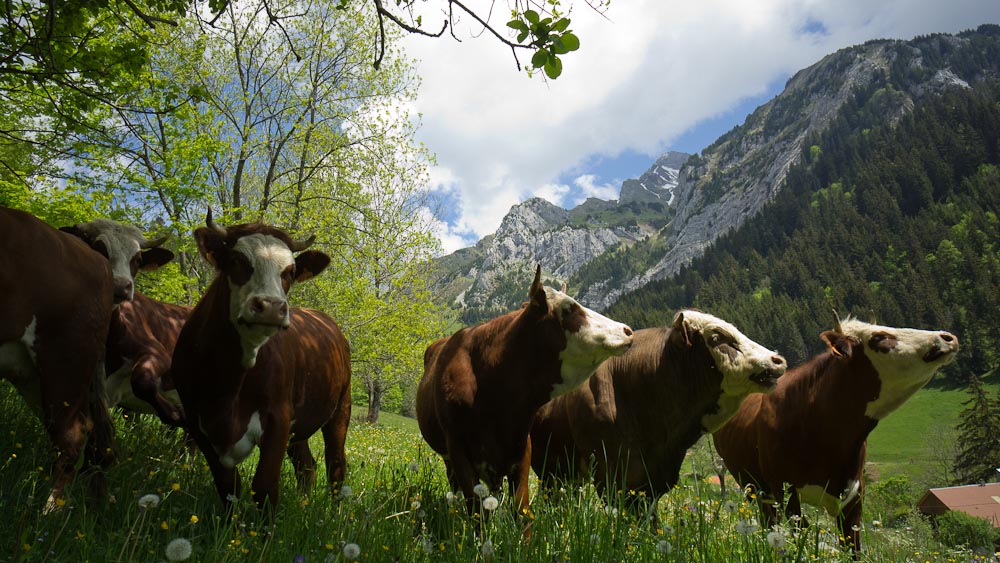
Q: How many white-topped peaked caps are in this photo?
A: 0